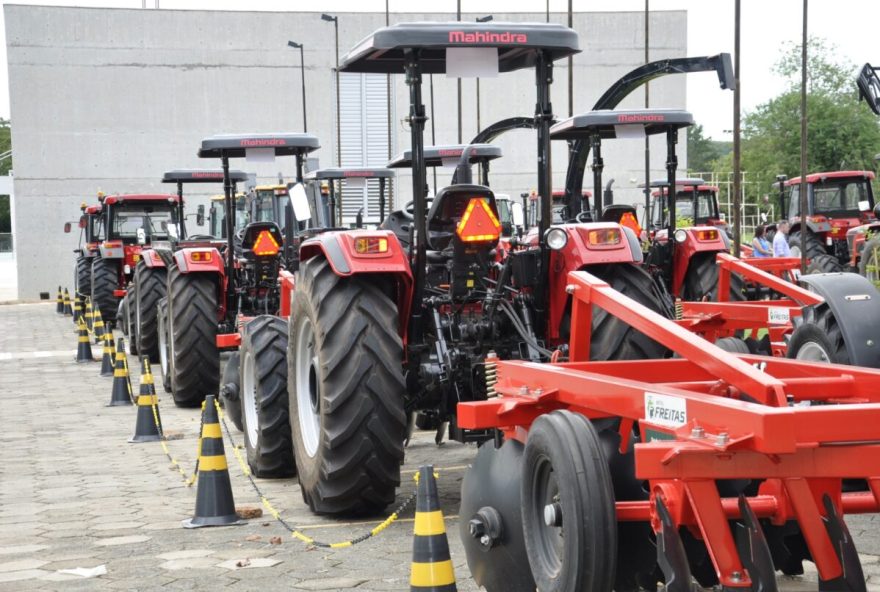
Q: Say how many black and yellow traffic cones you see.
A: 11